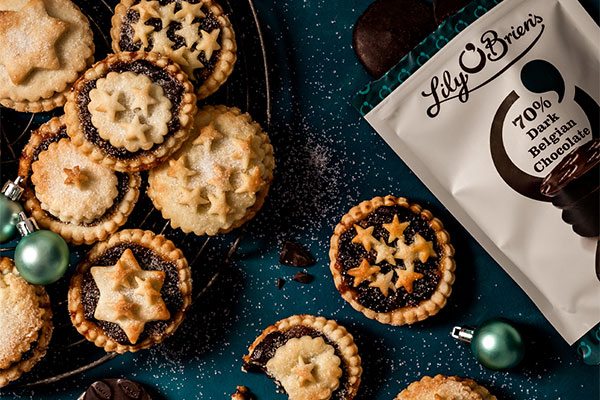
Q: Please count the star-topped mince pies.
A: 8